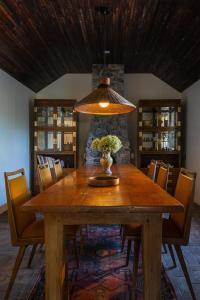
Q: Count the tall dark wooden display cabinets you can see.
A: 2